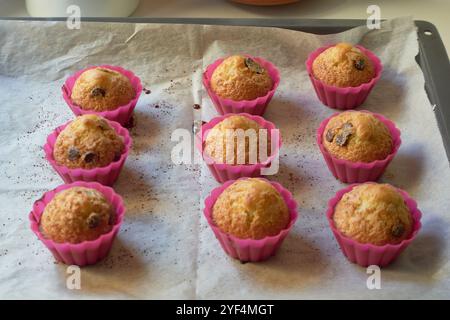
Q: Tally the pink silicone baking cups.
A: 9